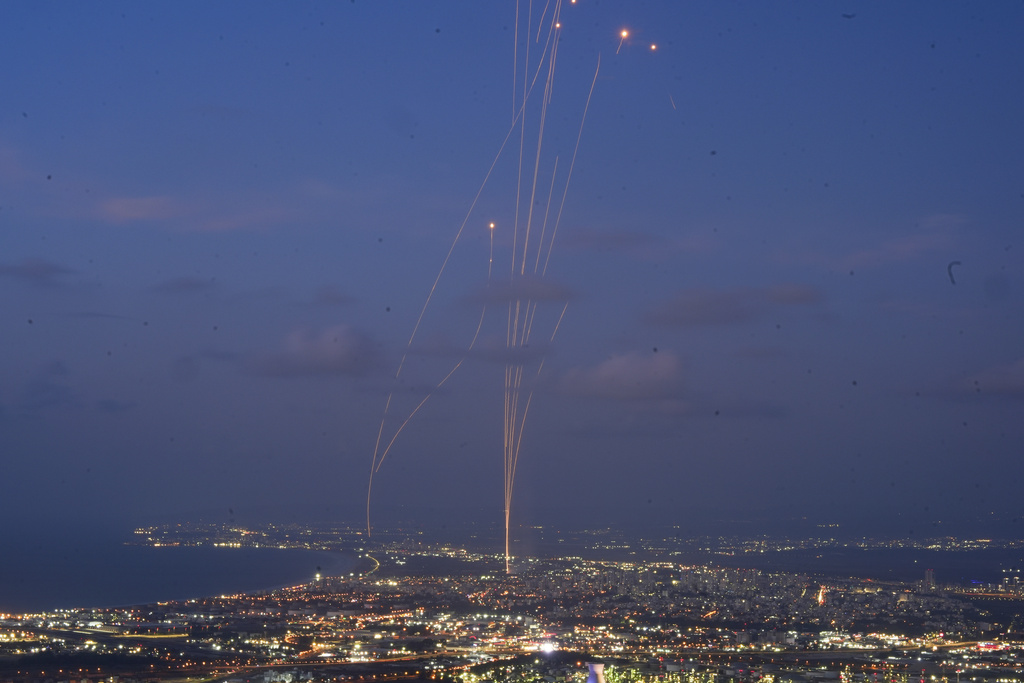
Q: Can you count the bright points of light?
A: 5